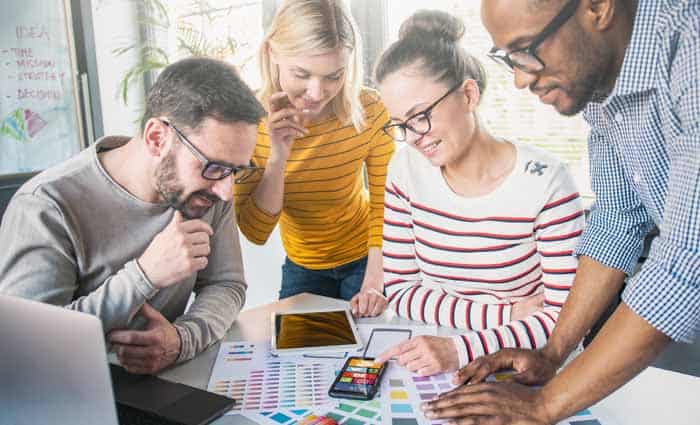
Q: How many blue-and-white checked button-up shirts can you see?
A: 1